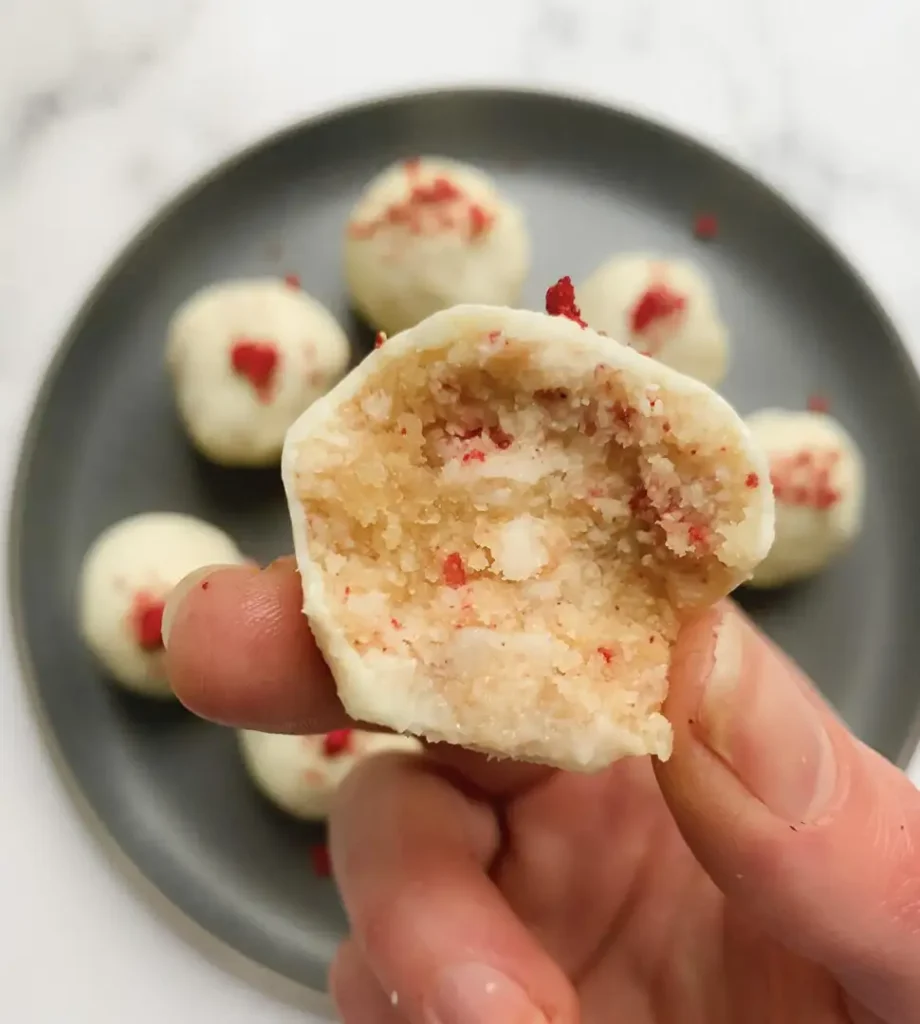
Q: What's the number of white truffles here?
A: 7